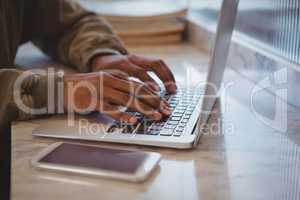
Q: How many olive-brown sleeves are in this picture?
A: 2